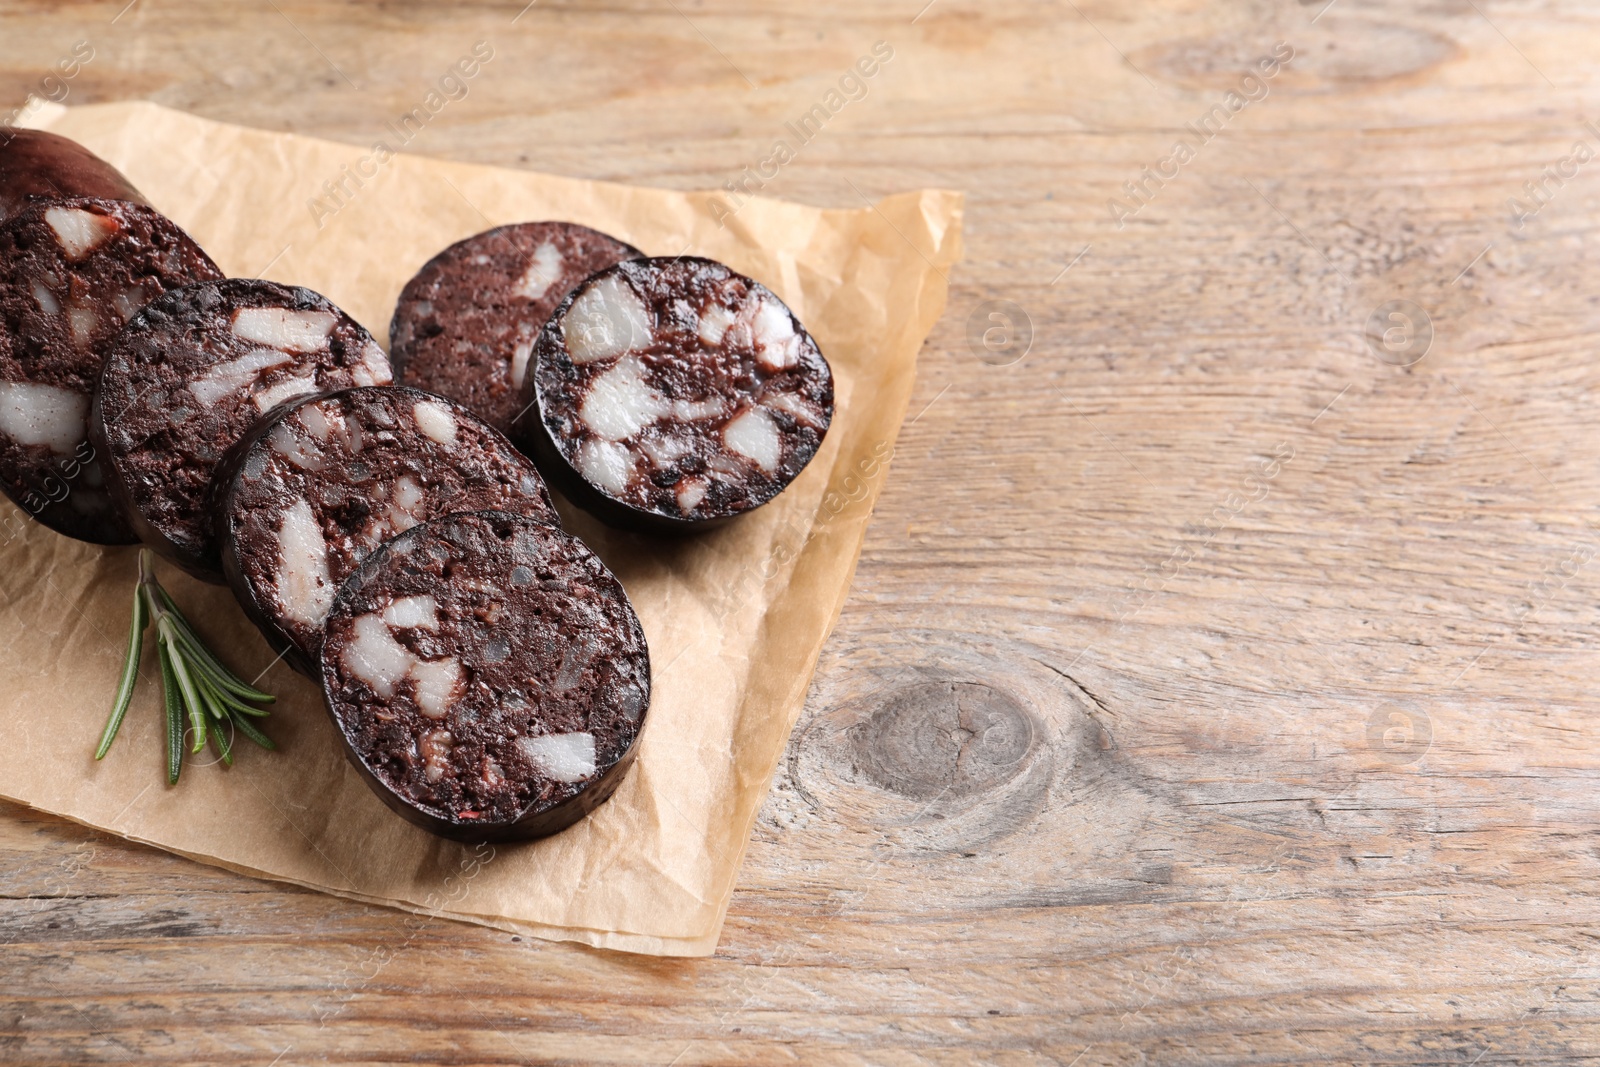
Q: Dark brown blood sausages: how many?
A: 6